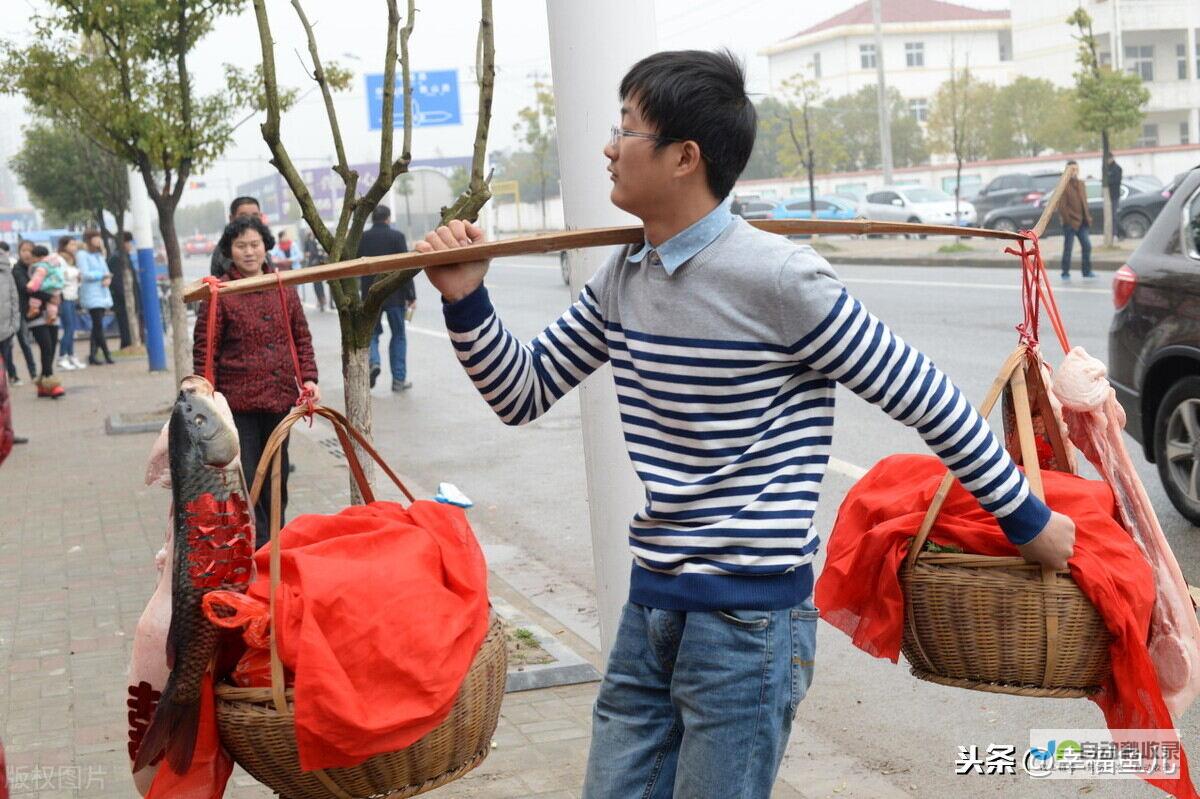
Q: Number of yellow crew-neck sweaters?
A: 0